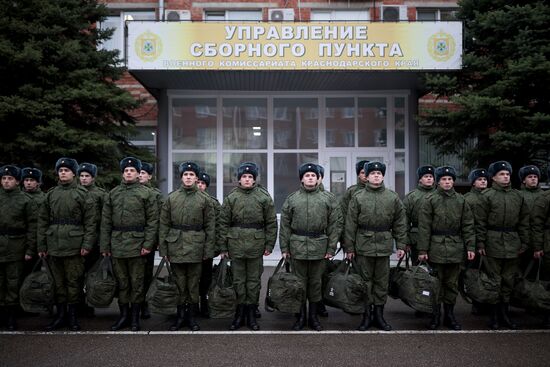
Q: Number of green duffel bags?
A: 9